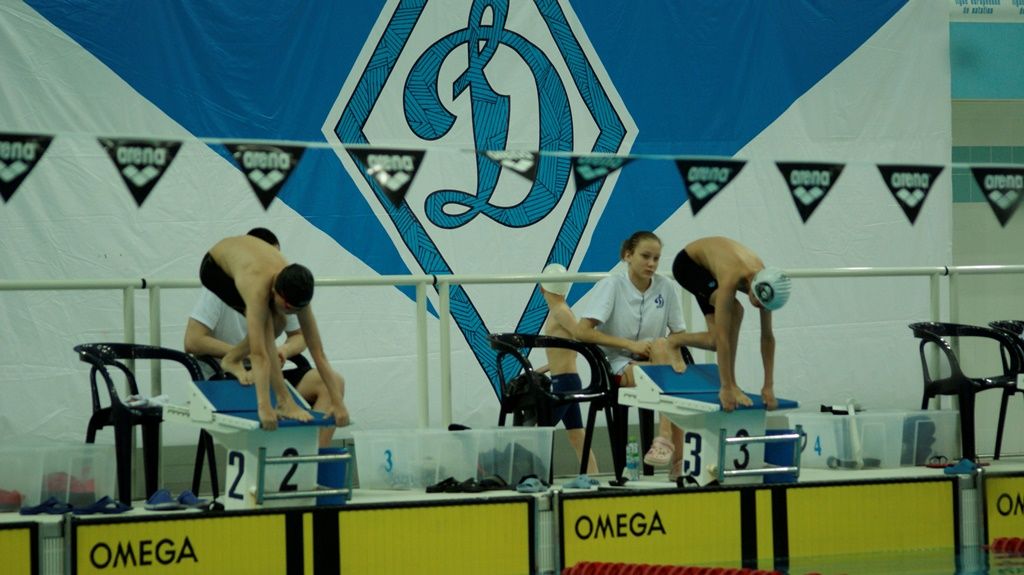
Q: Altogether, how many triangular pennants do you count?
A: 10